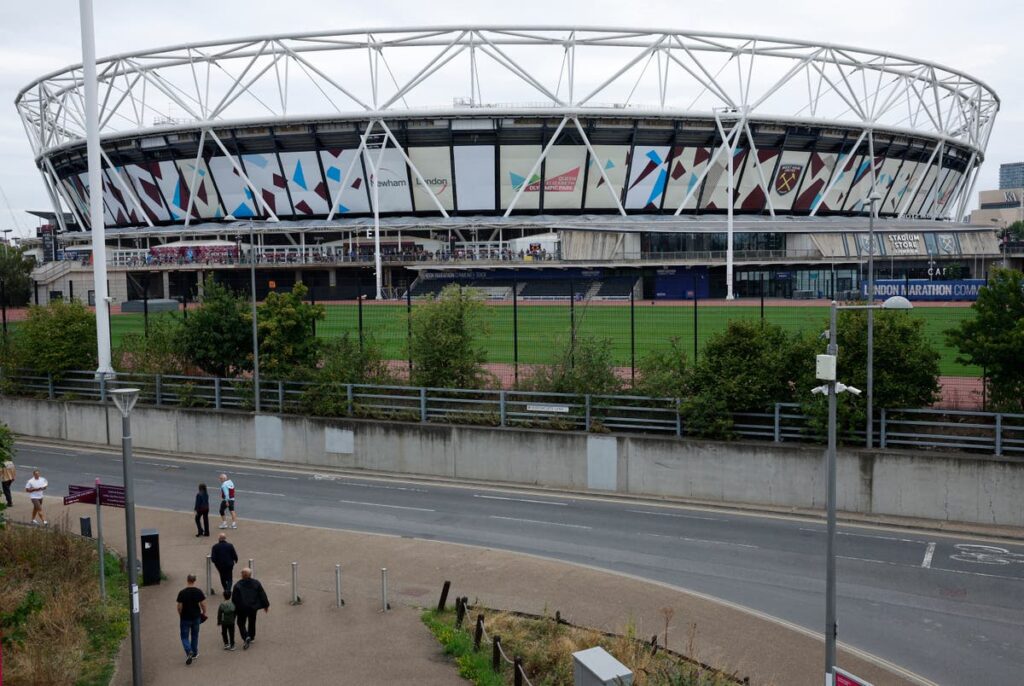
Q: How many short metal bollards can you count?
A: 5